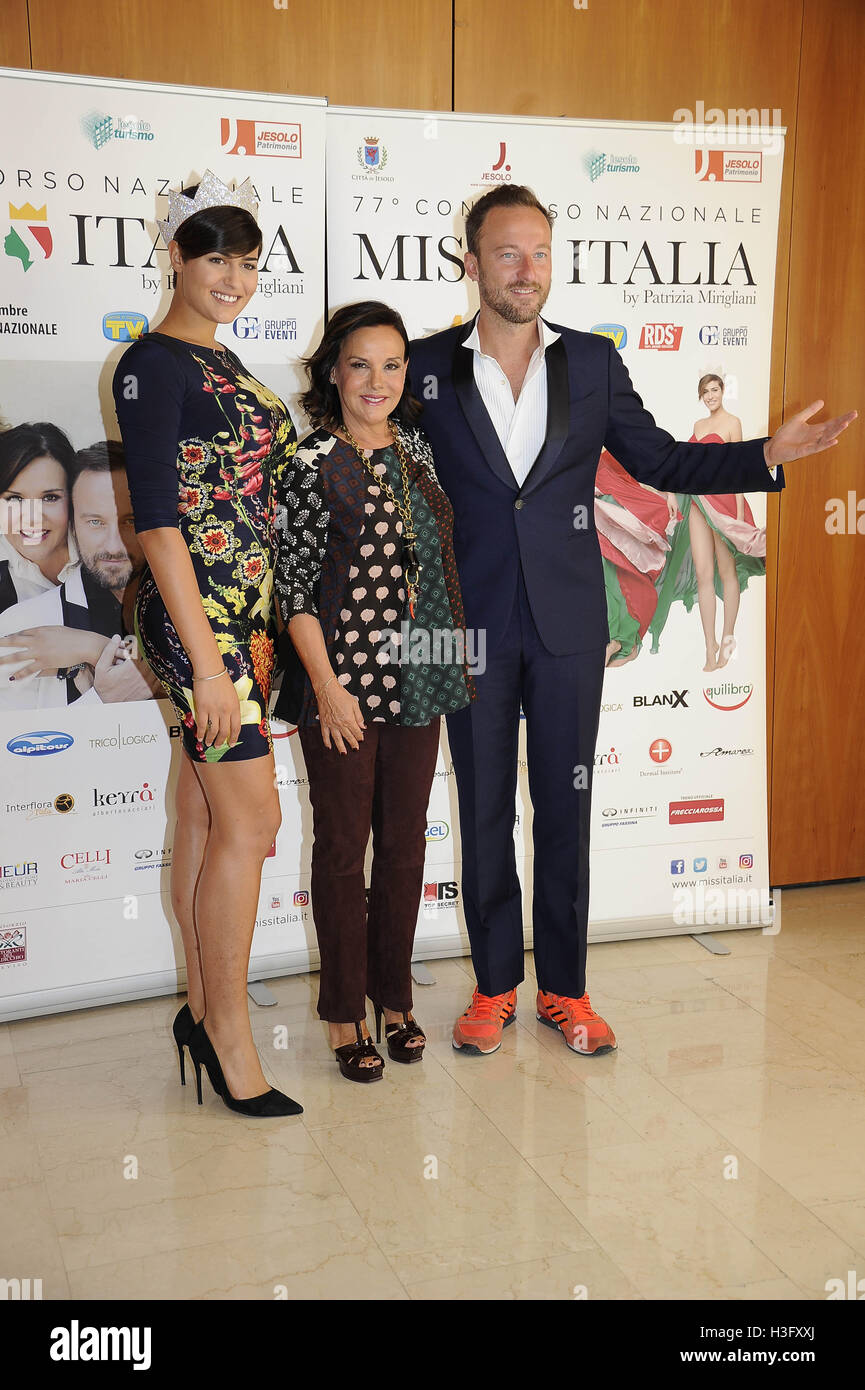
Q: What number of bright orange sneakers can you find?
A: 2